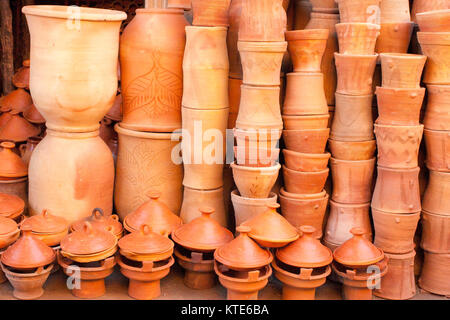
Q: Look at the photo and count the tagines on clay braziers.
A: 7